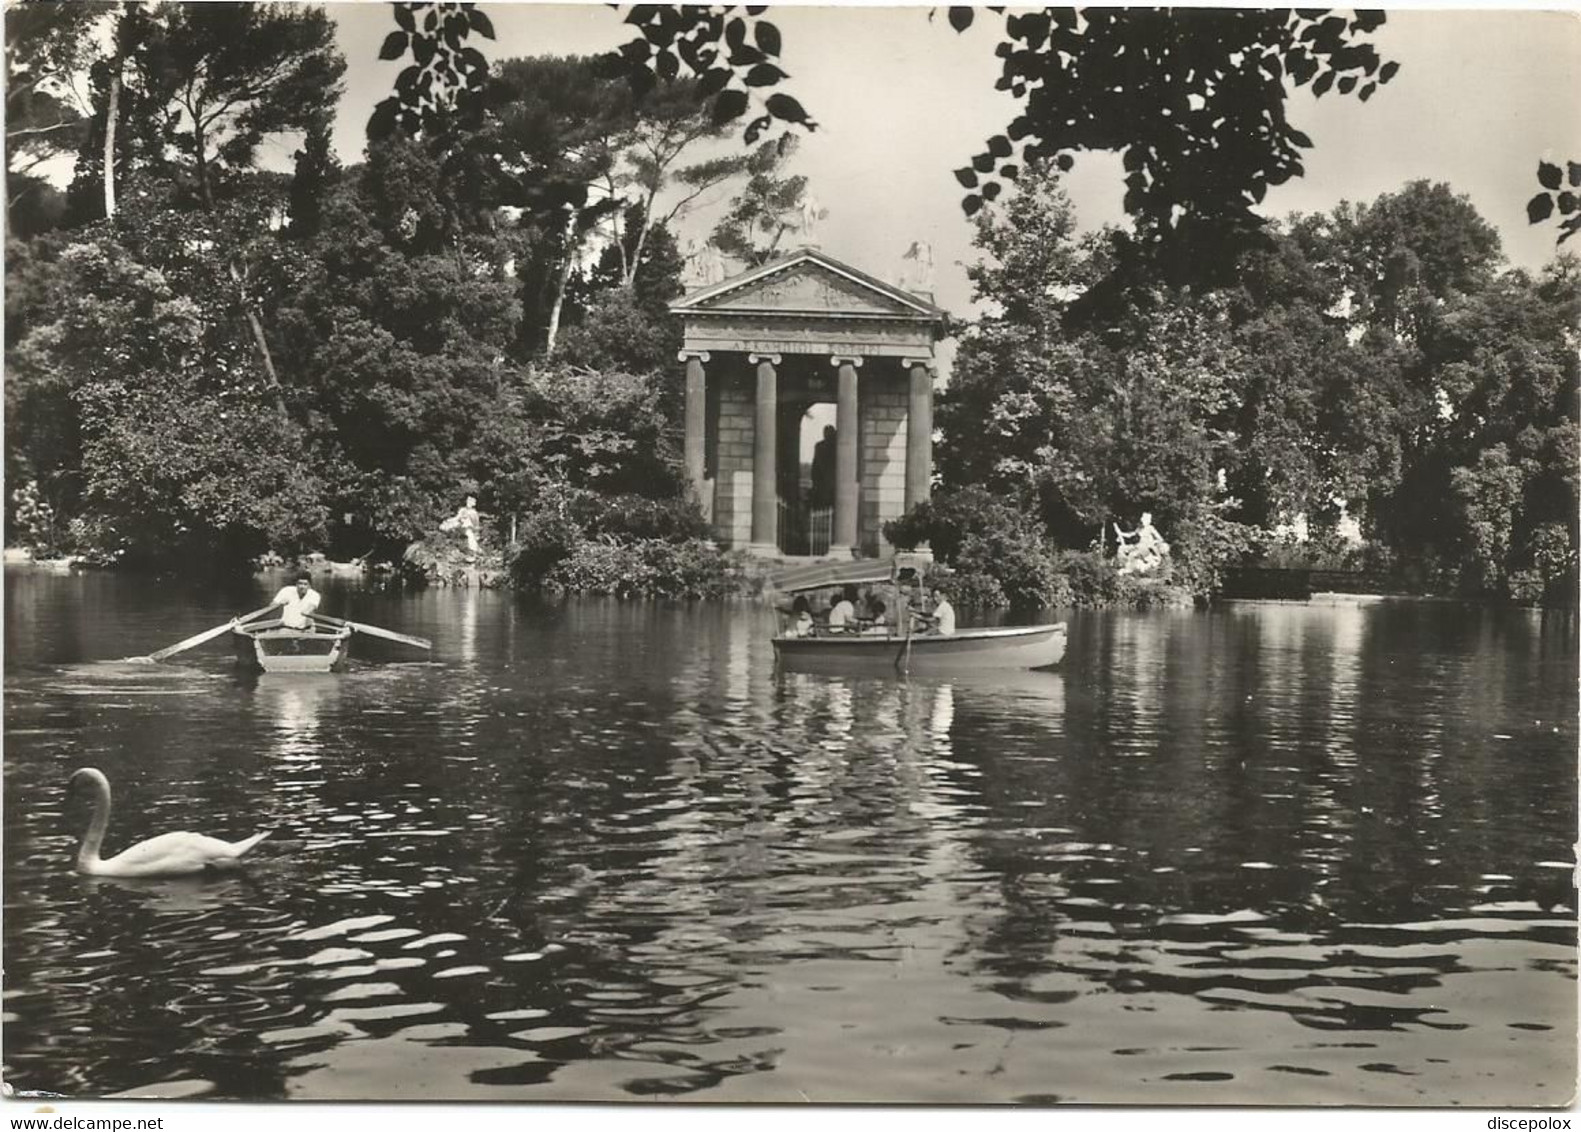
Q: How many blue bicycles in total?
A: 0